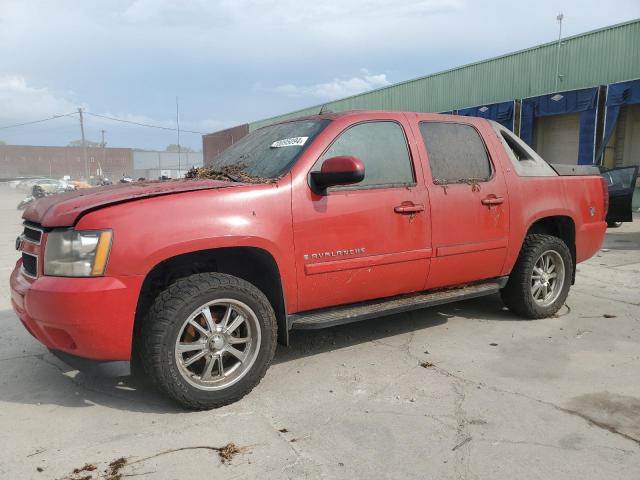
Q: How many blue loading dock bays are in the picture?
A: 3